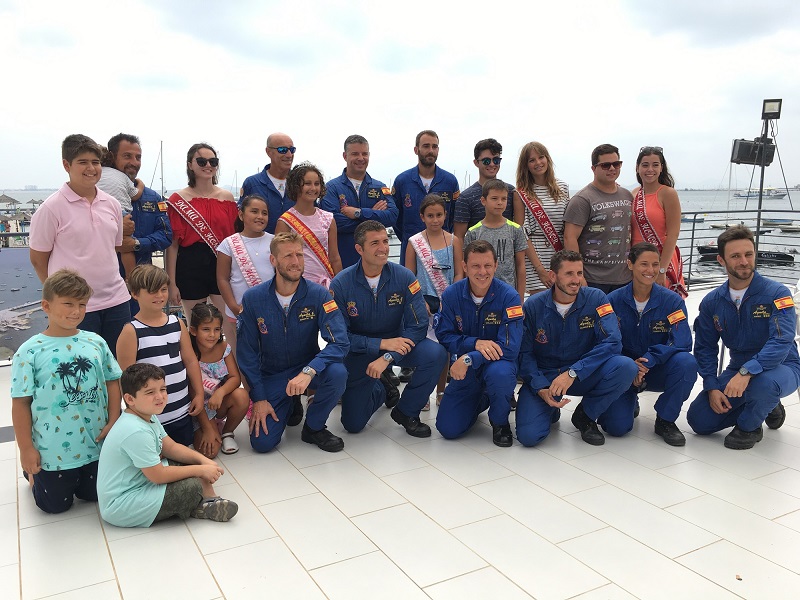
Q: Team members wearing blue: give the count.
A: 10